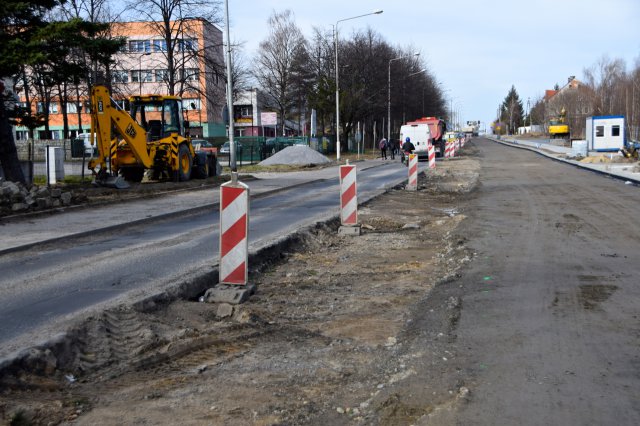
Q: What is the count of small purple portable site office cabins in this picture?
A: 0